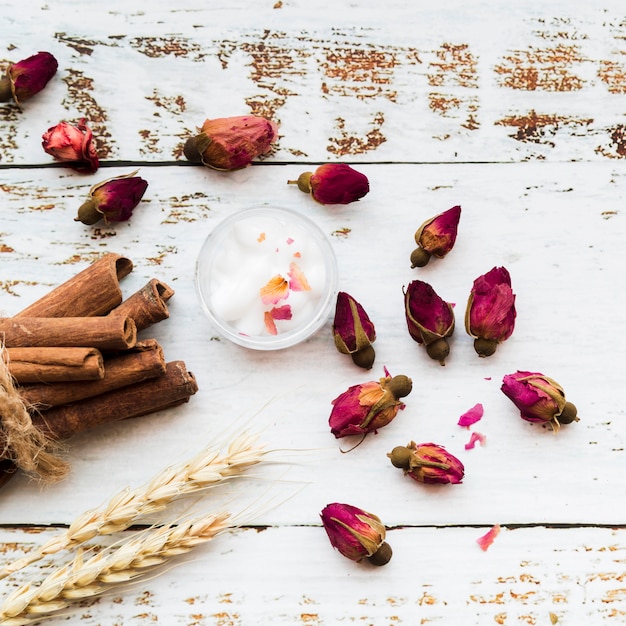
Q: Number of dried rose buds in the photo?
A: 13